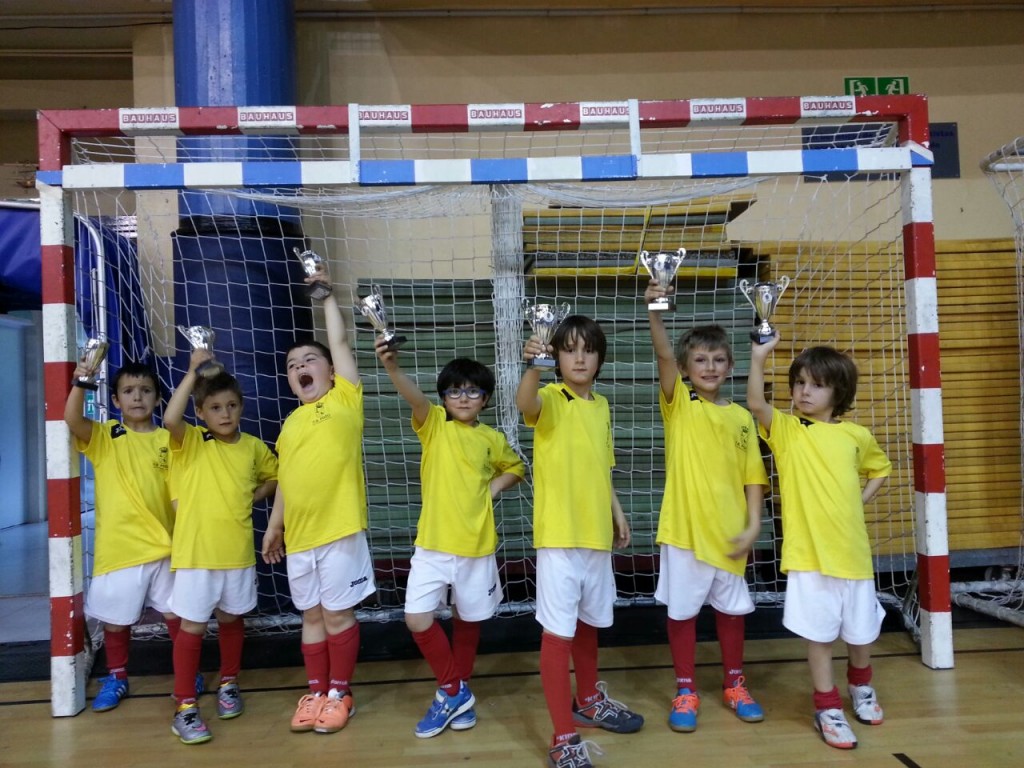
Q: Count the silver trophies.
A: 7